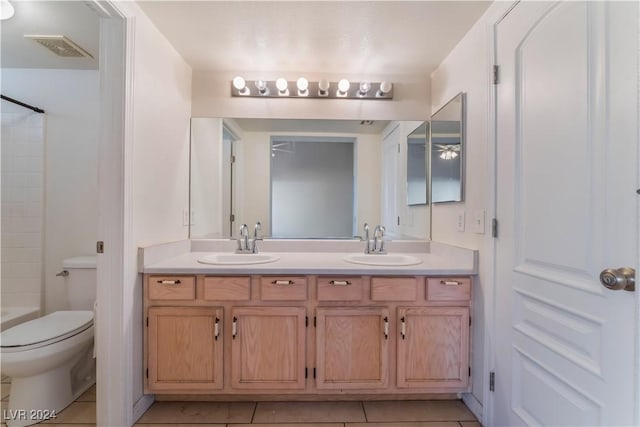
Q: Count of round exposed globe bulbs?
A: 8